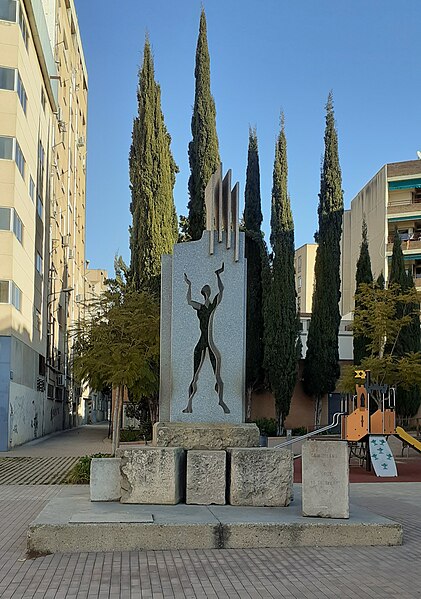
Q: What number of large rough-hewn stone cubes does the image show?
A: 3